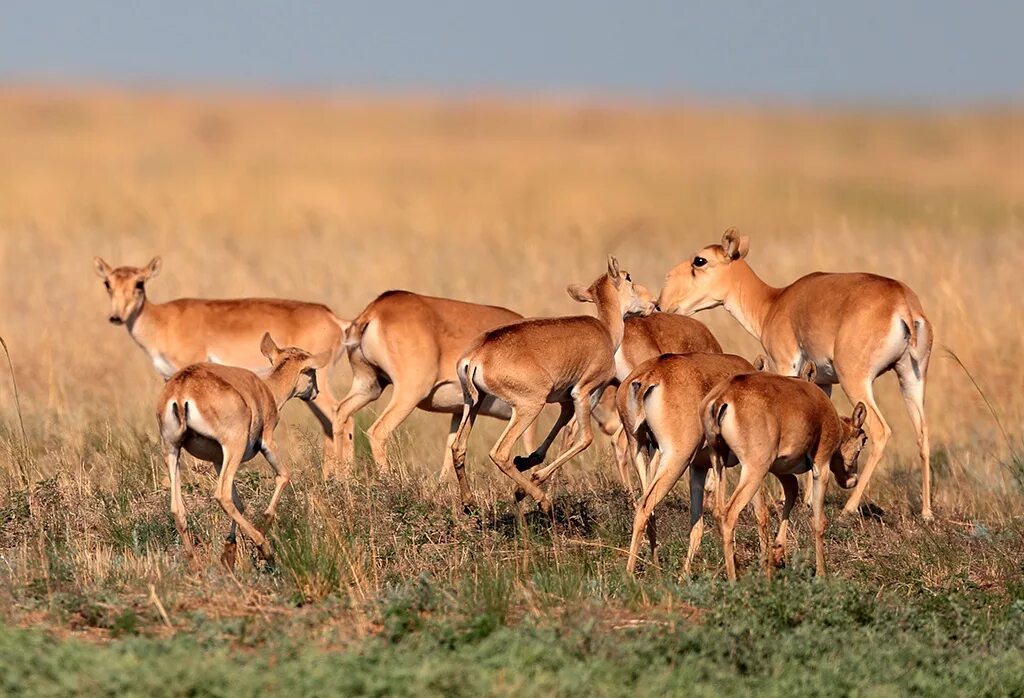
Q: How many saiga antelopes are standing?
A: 8